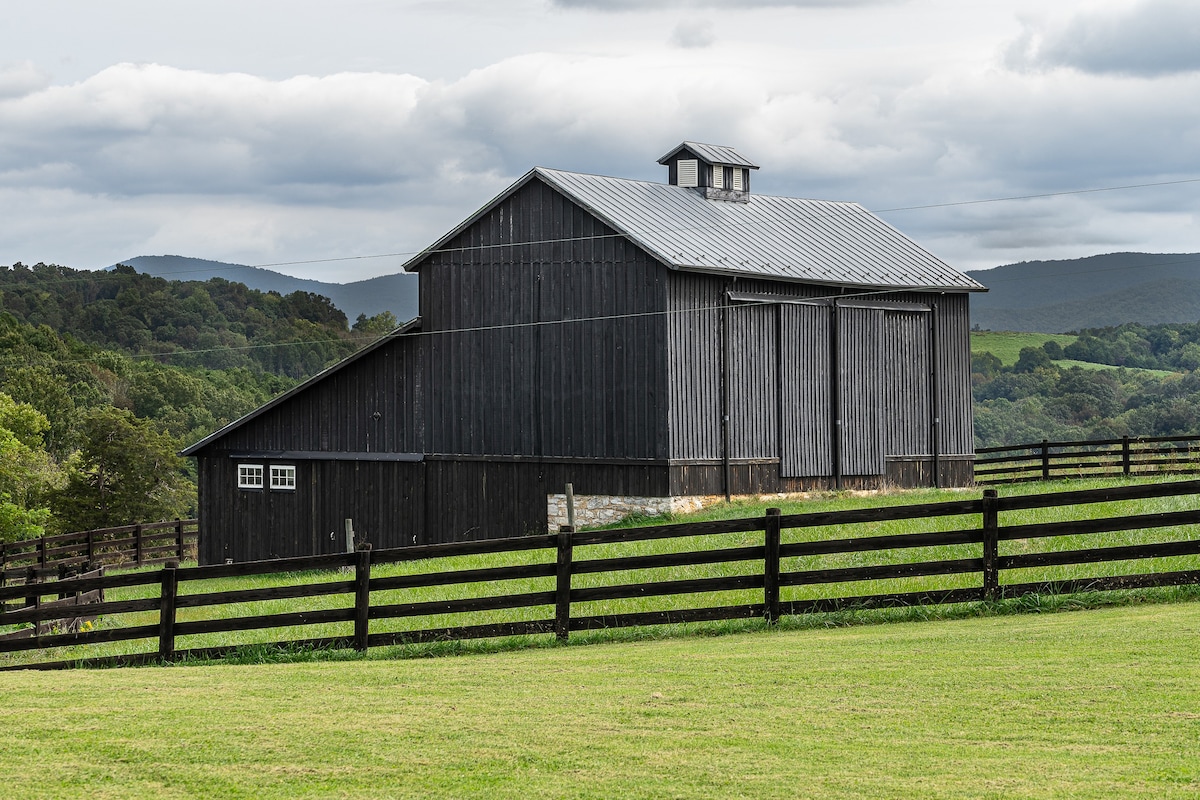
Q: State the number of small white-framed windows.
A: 2